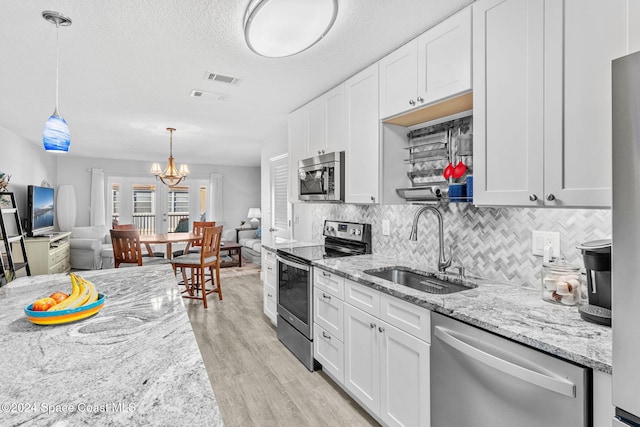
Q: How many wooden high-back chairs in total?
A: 4